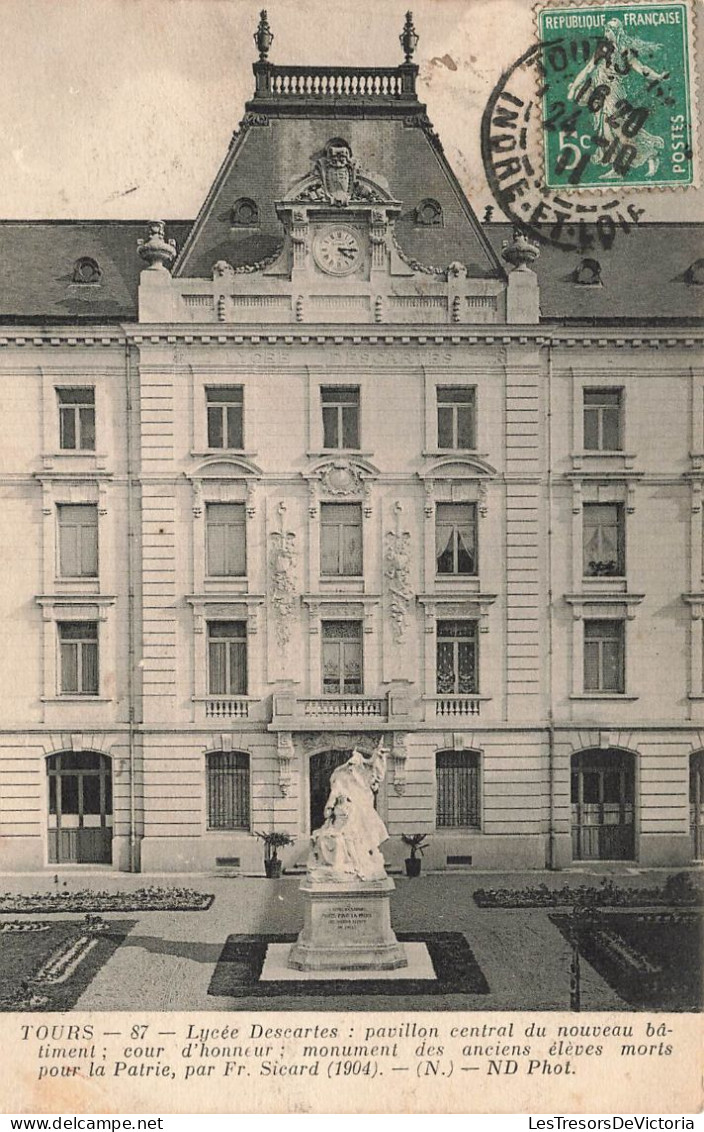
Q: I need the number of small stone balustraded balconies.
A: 3